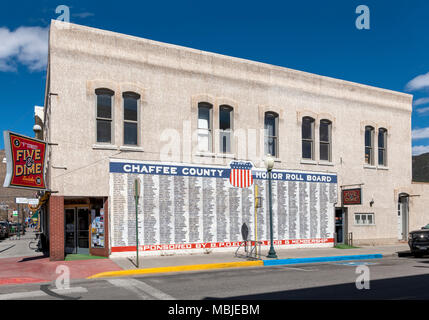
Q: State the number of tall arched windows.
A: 9